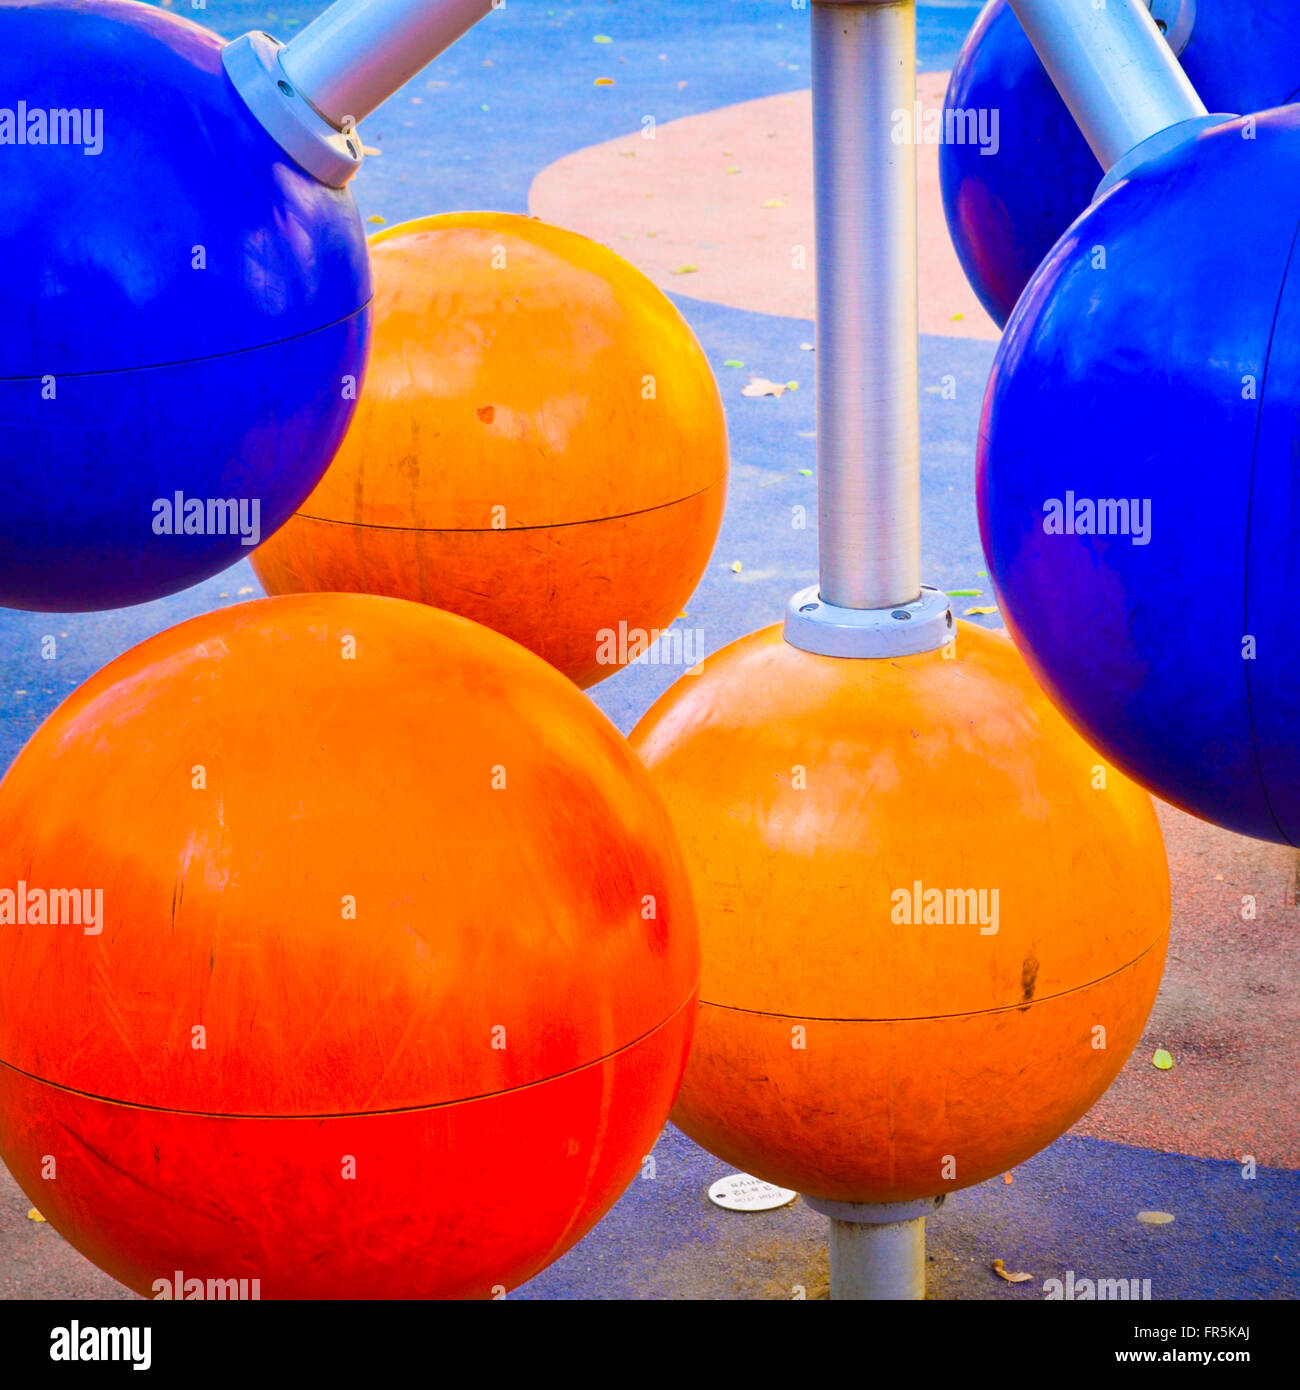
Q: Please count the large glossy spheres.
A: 6